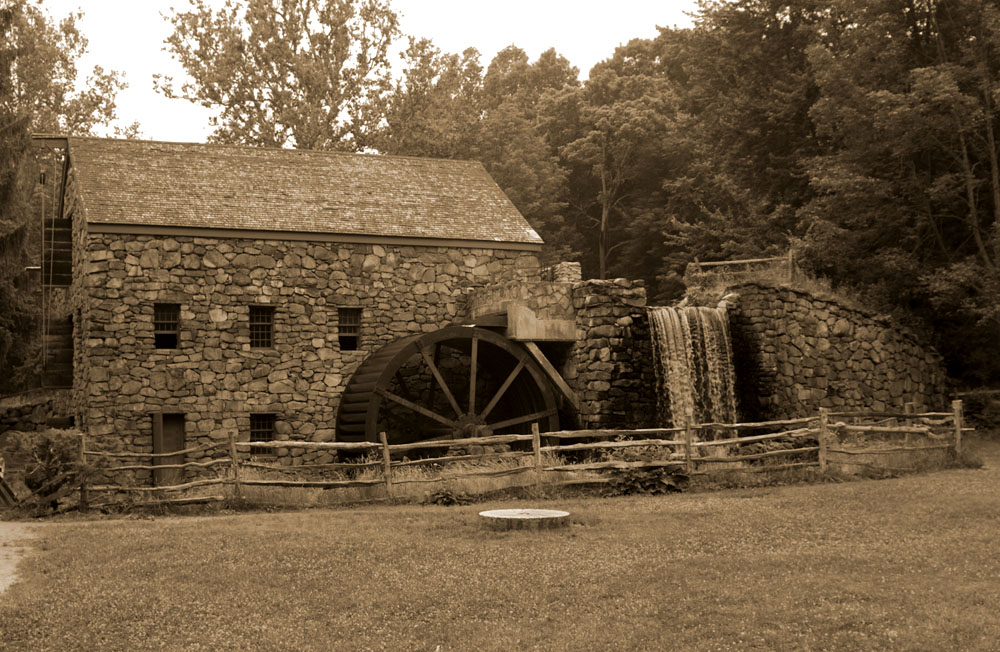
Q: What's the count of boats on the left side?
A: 0